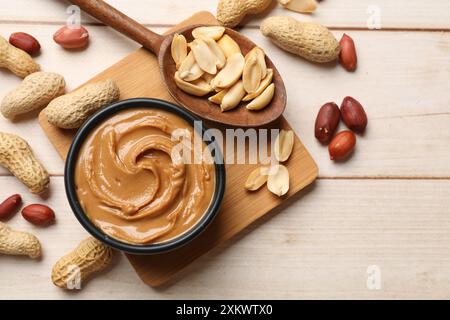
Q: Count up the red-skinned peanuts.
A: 8